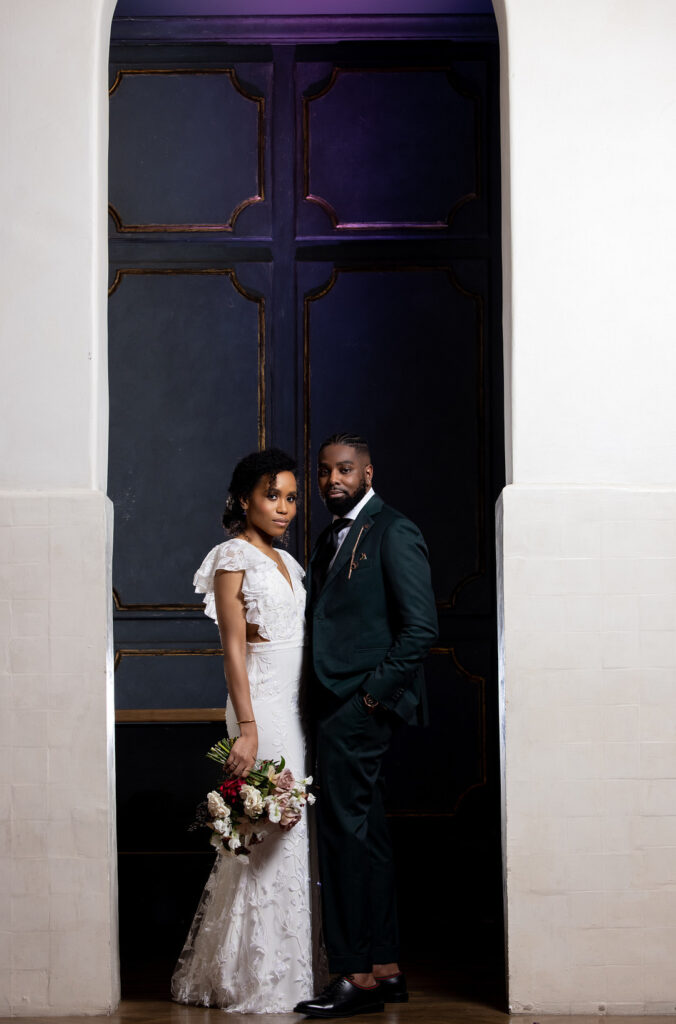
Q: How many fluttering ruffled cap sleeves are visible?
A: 2